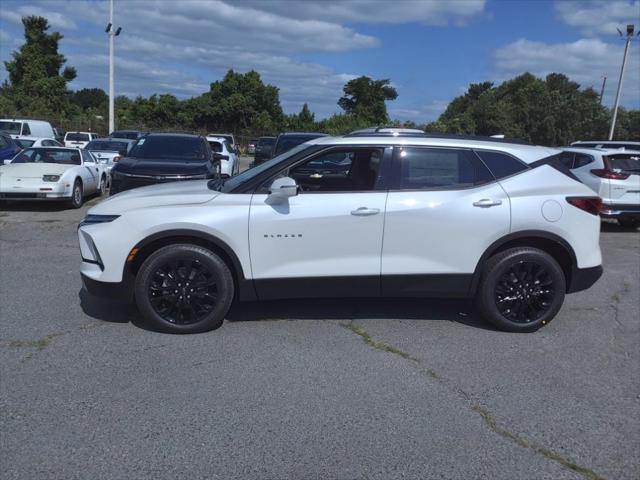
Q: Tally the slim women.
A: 0